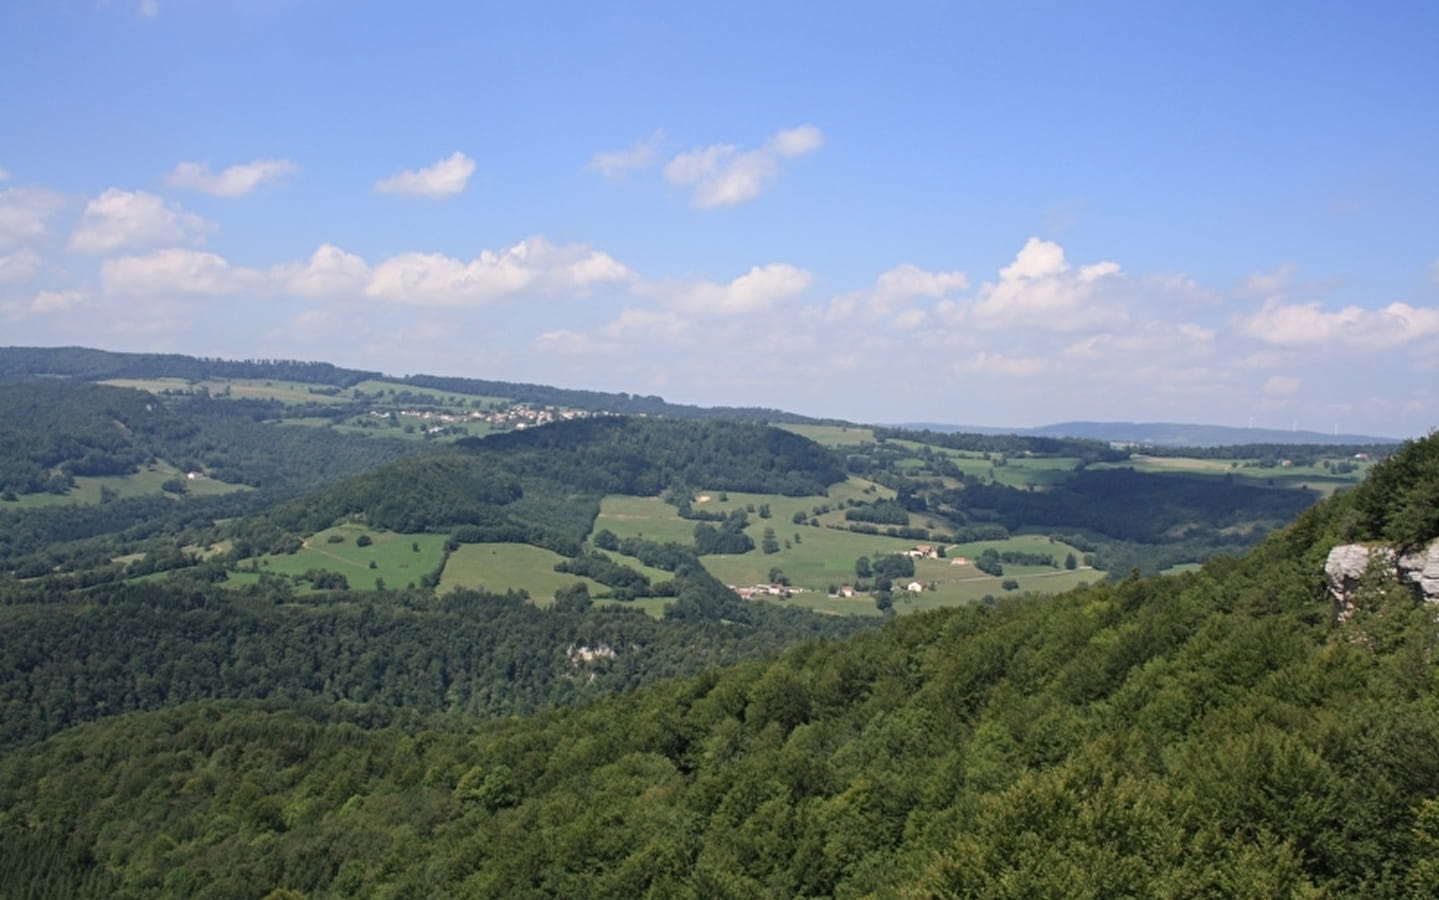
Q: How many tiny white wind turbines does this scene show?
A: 3